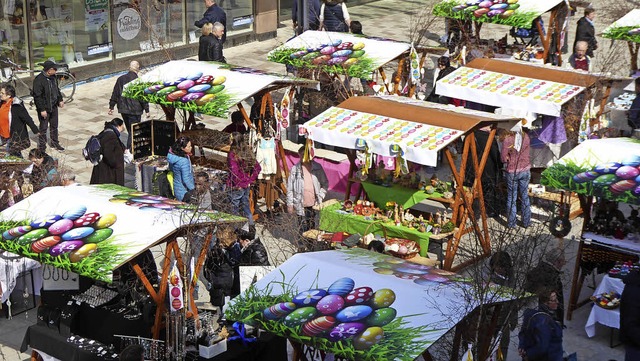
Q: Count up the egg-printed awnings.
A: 9